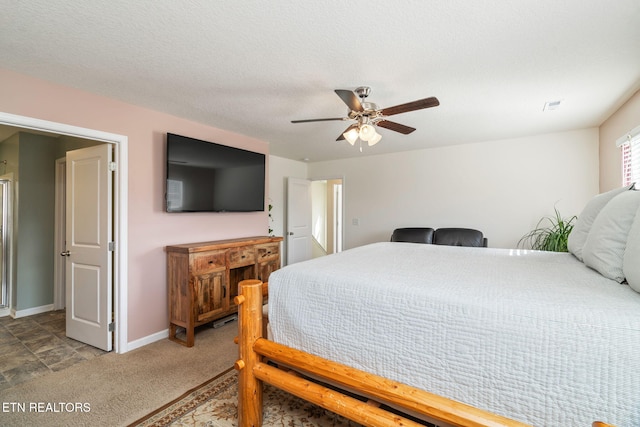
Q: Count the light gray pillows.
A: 3